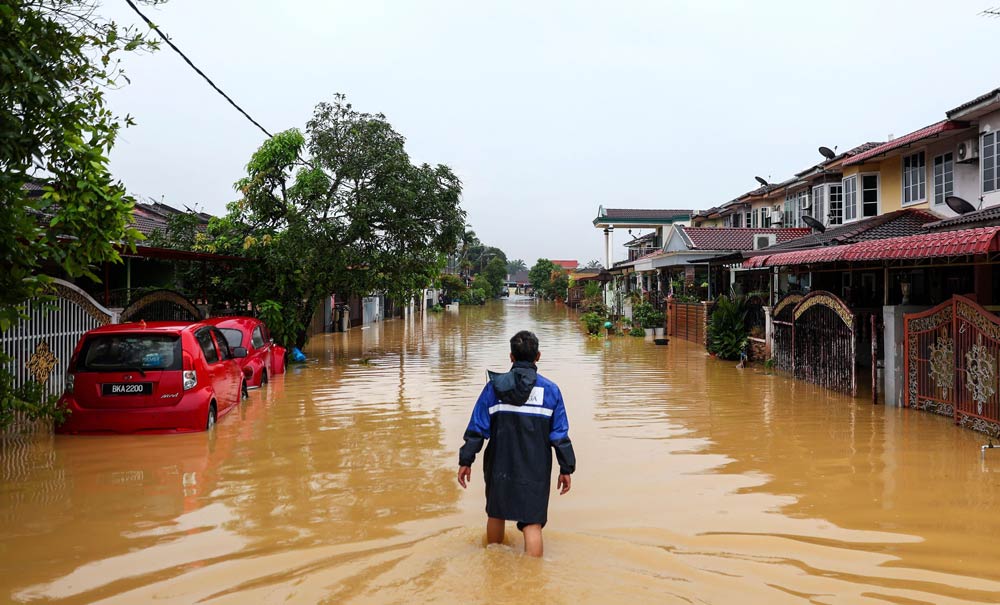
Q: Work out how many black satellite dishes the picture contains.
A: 4